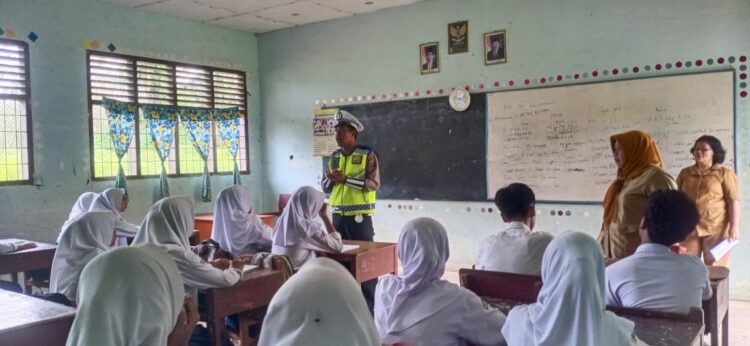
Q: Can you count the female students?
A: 10